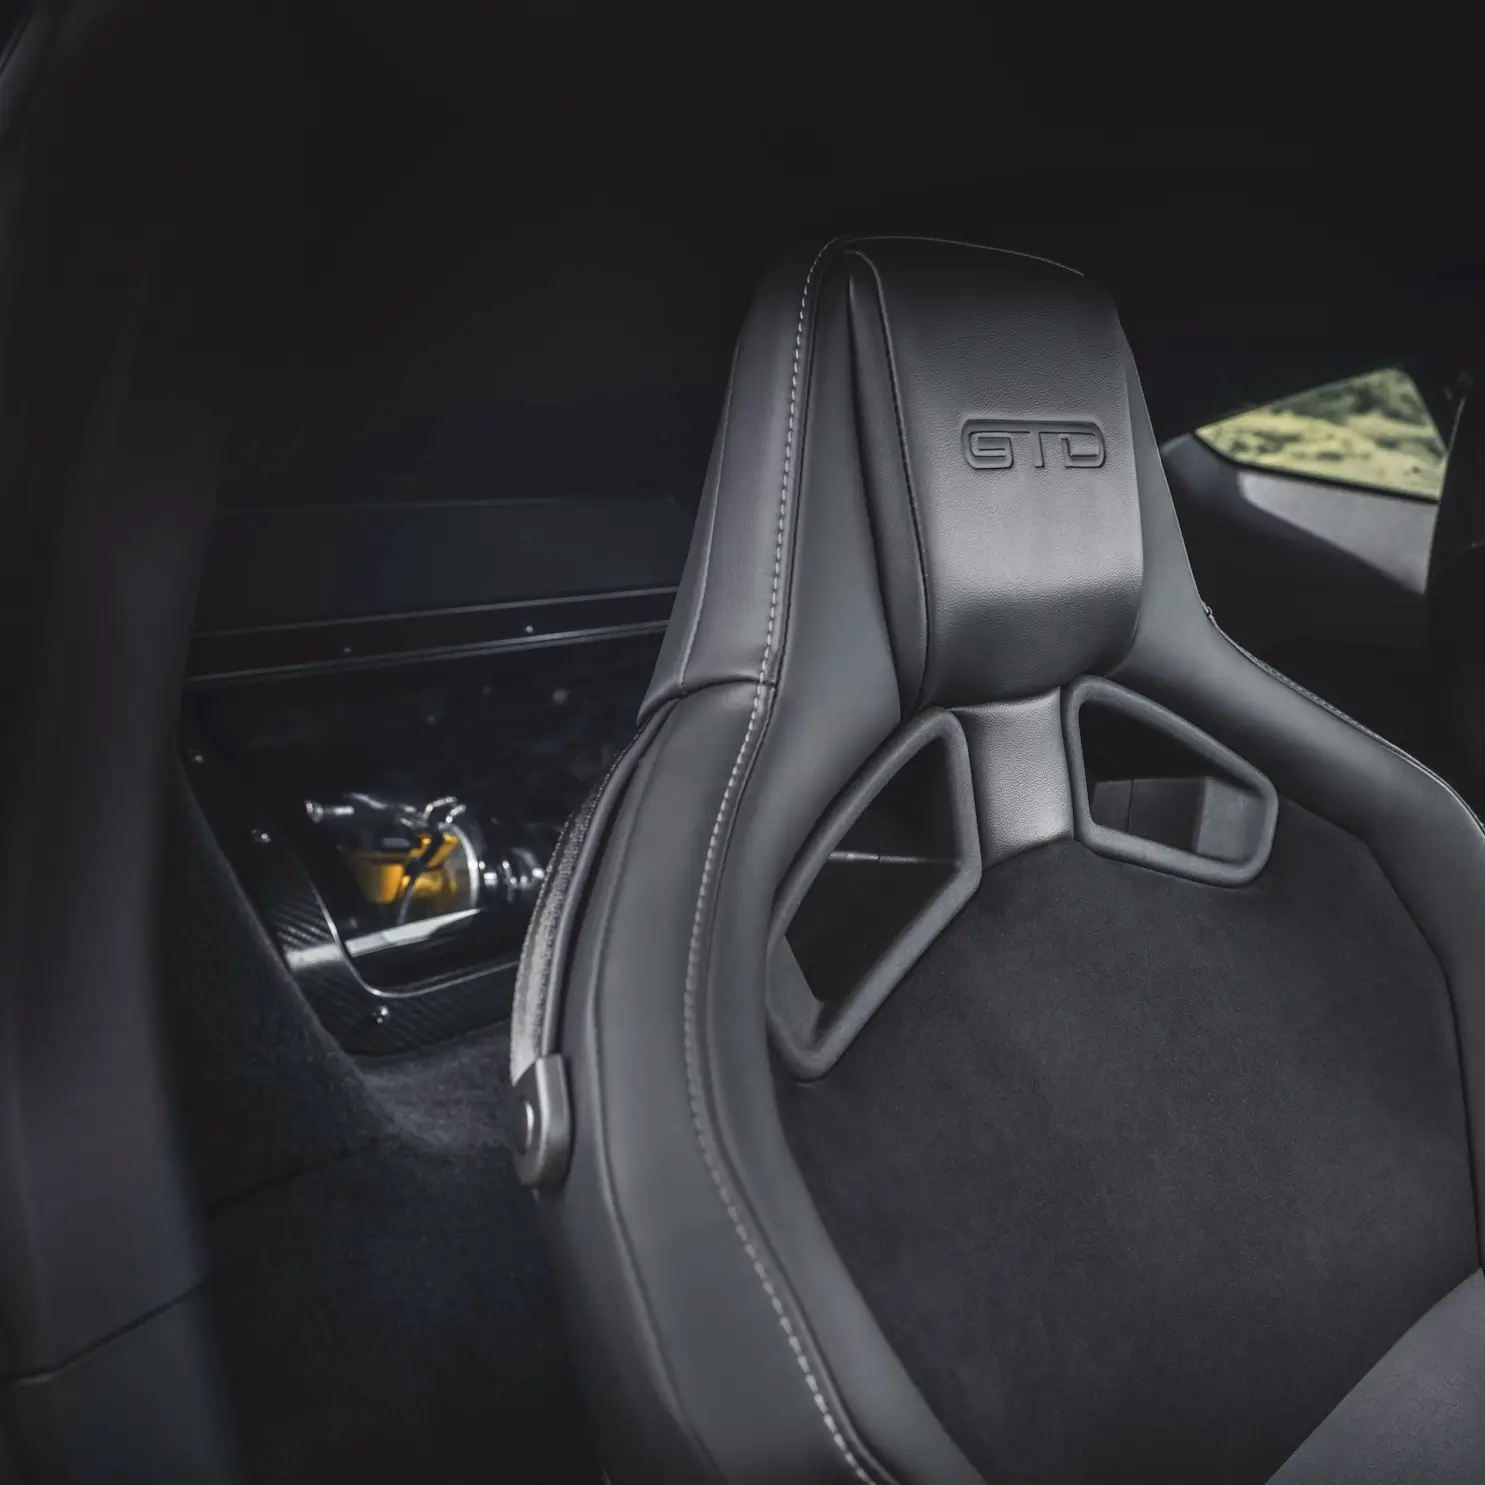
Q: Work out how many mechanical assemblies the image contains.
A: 1